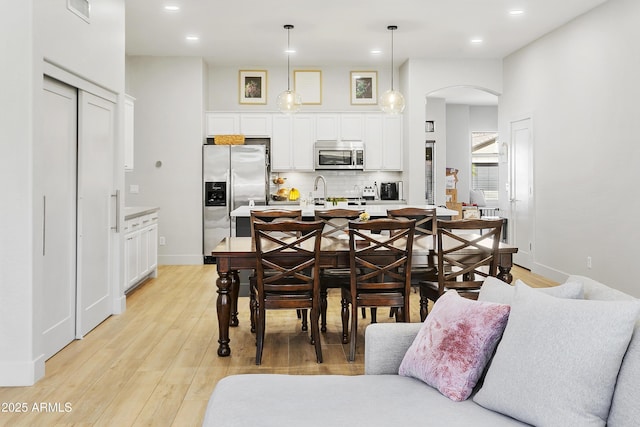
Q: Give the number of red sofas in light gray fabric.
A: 0